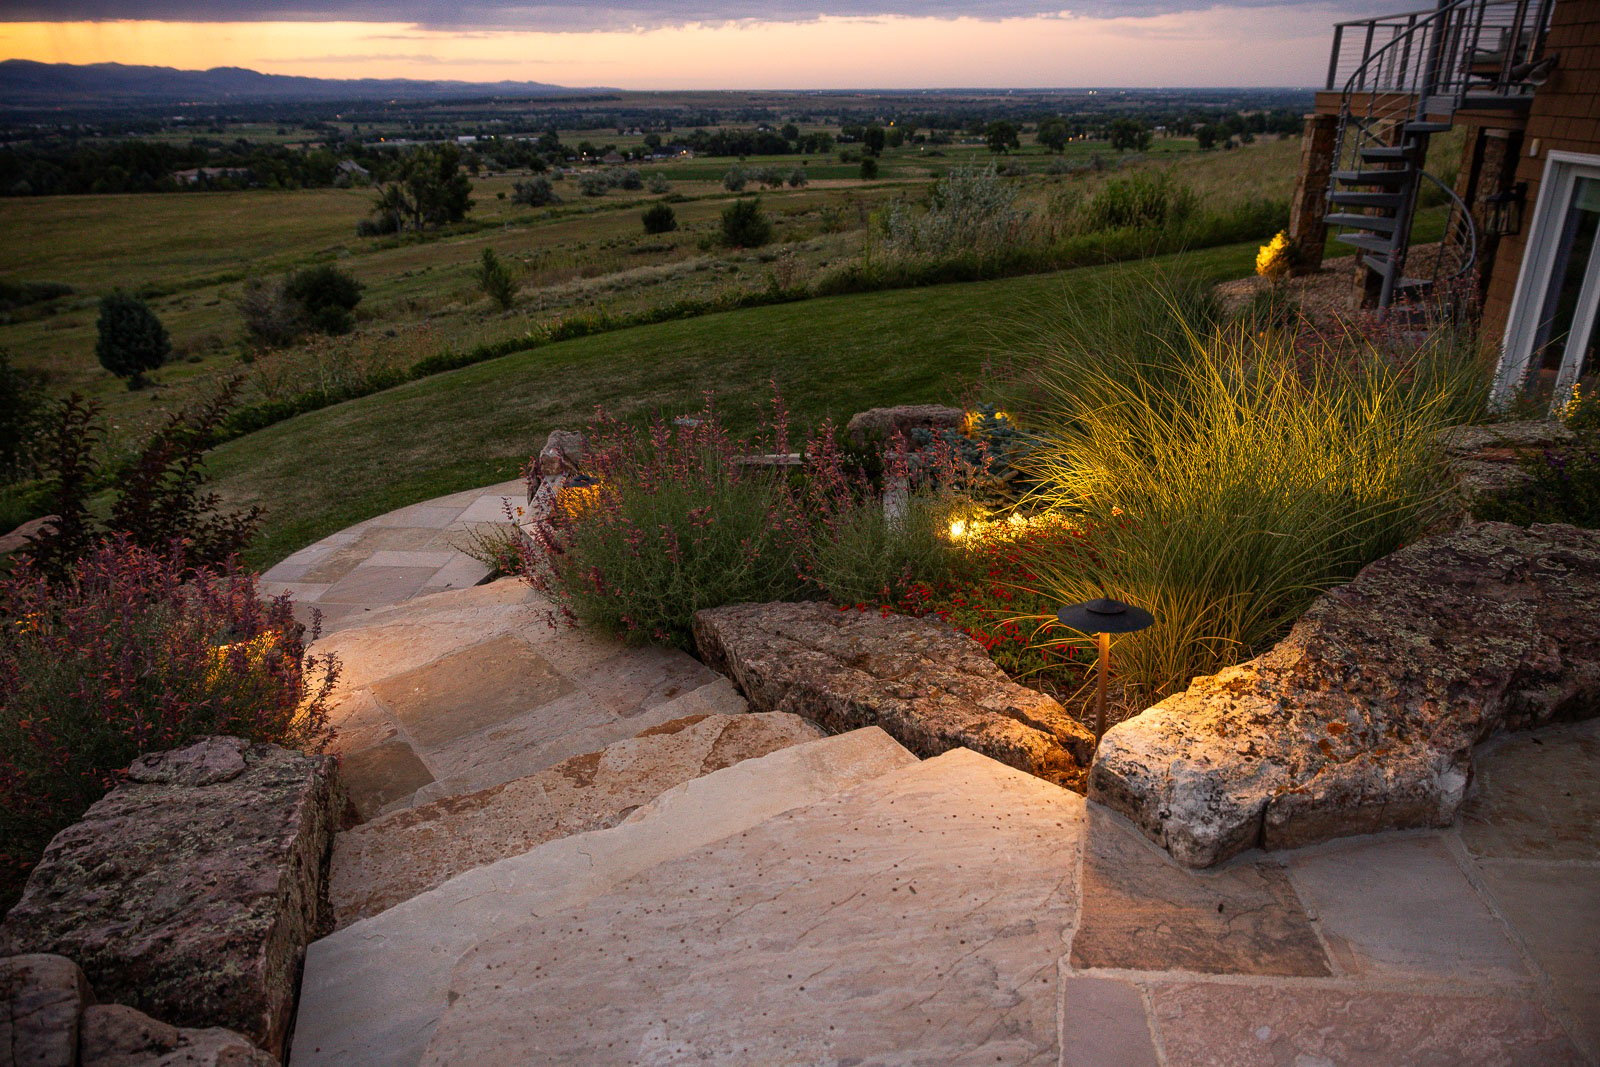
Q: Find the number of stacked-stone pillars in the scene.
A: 3